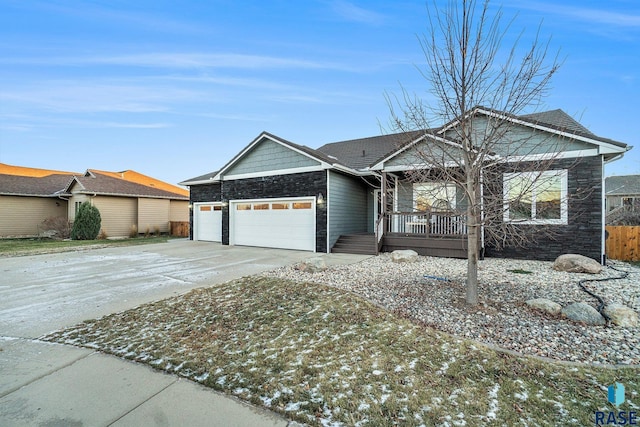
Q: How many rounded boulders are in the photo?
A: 6